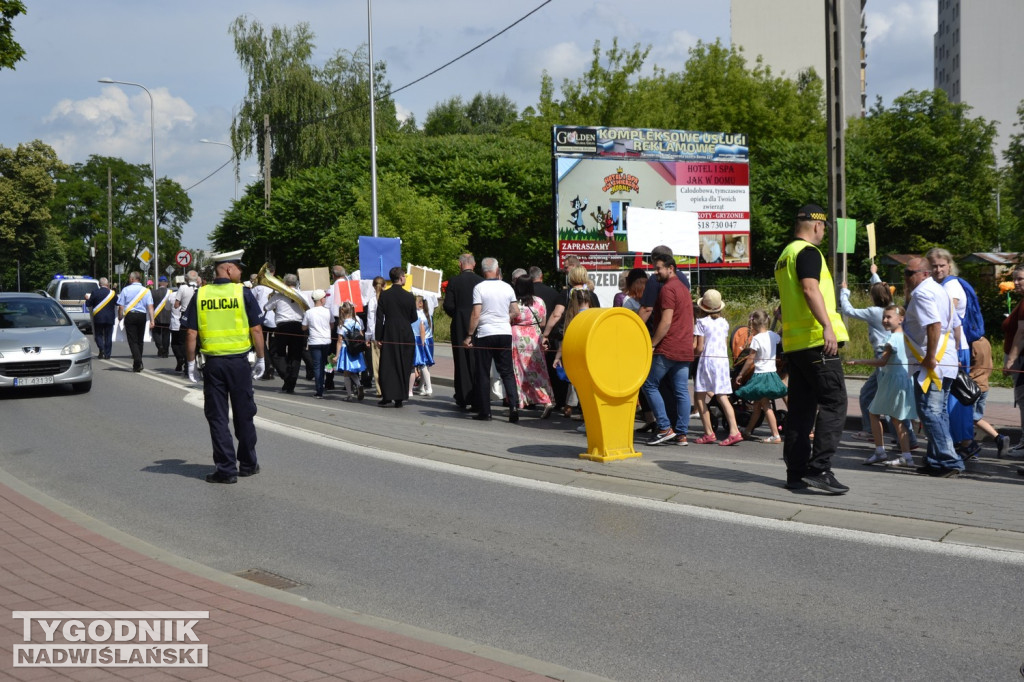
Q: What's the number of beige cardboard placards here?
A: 2